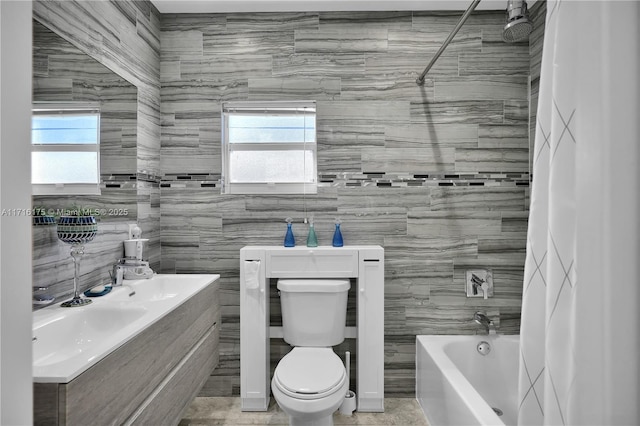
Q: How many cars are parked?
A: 0